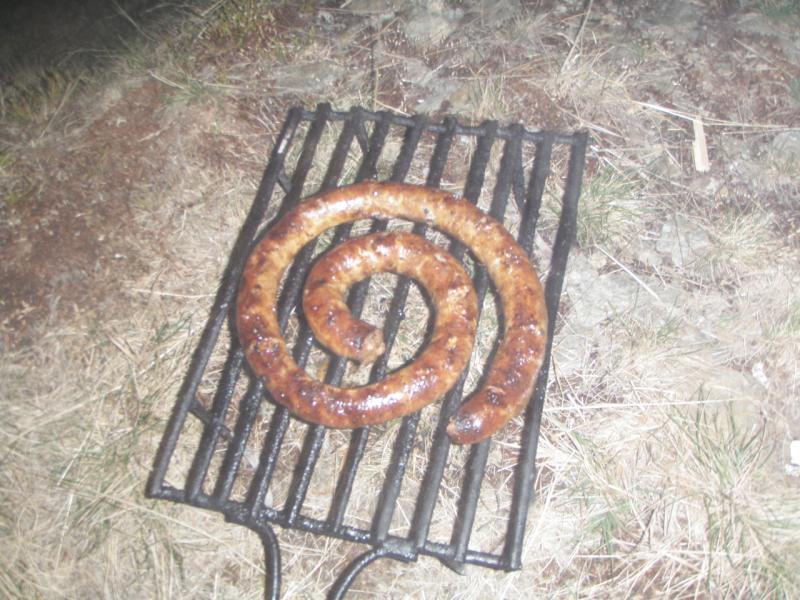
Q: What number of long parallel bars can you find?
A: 10